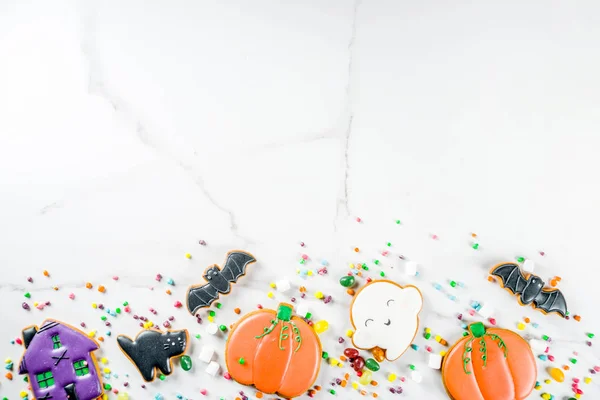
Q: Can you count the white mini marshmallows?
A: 11